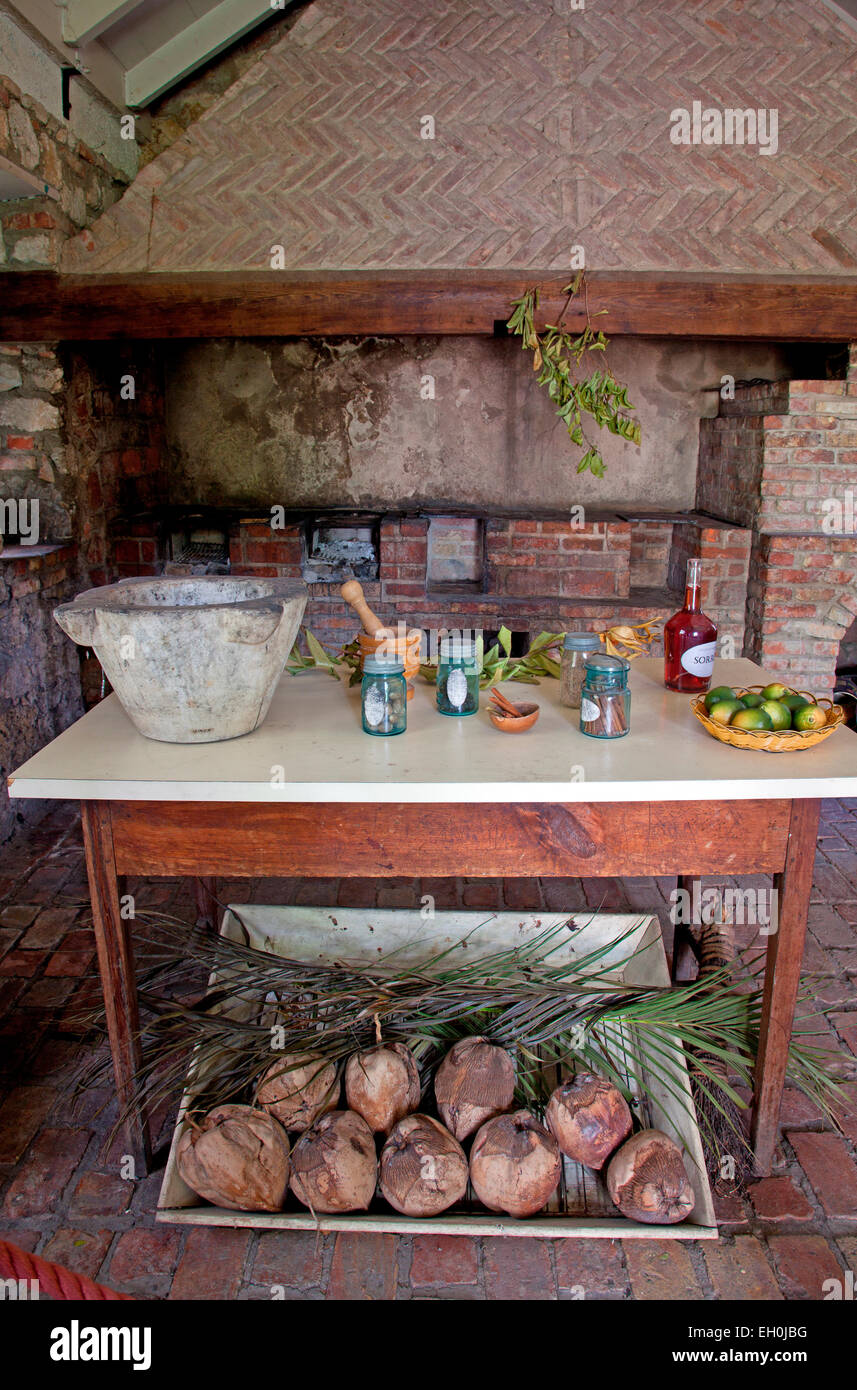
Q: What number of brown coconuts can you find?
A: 9